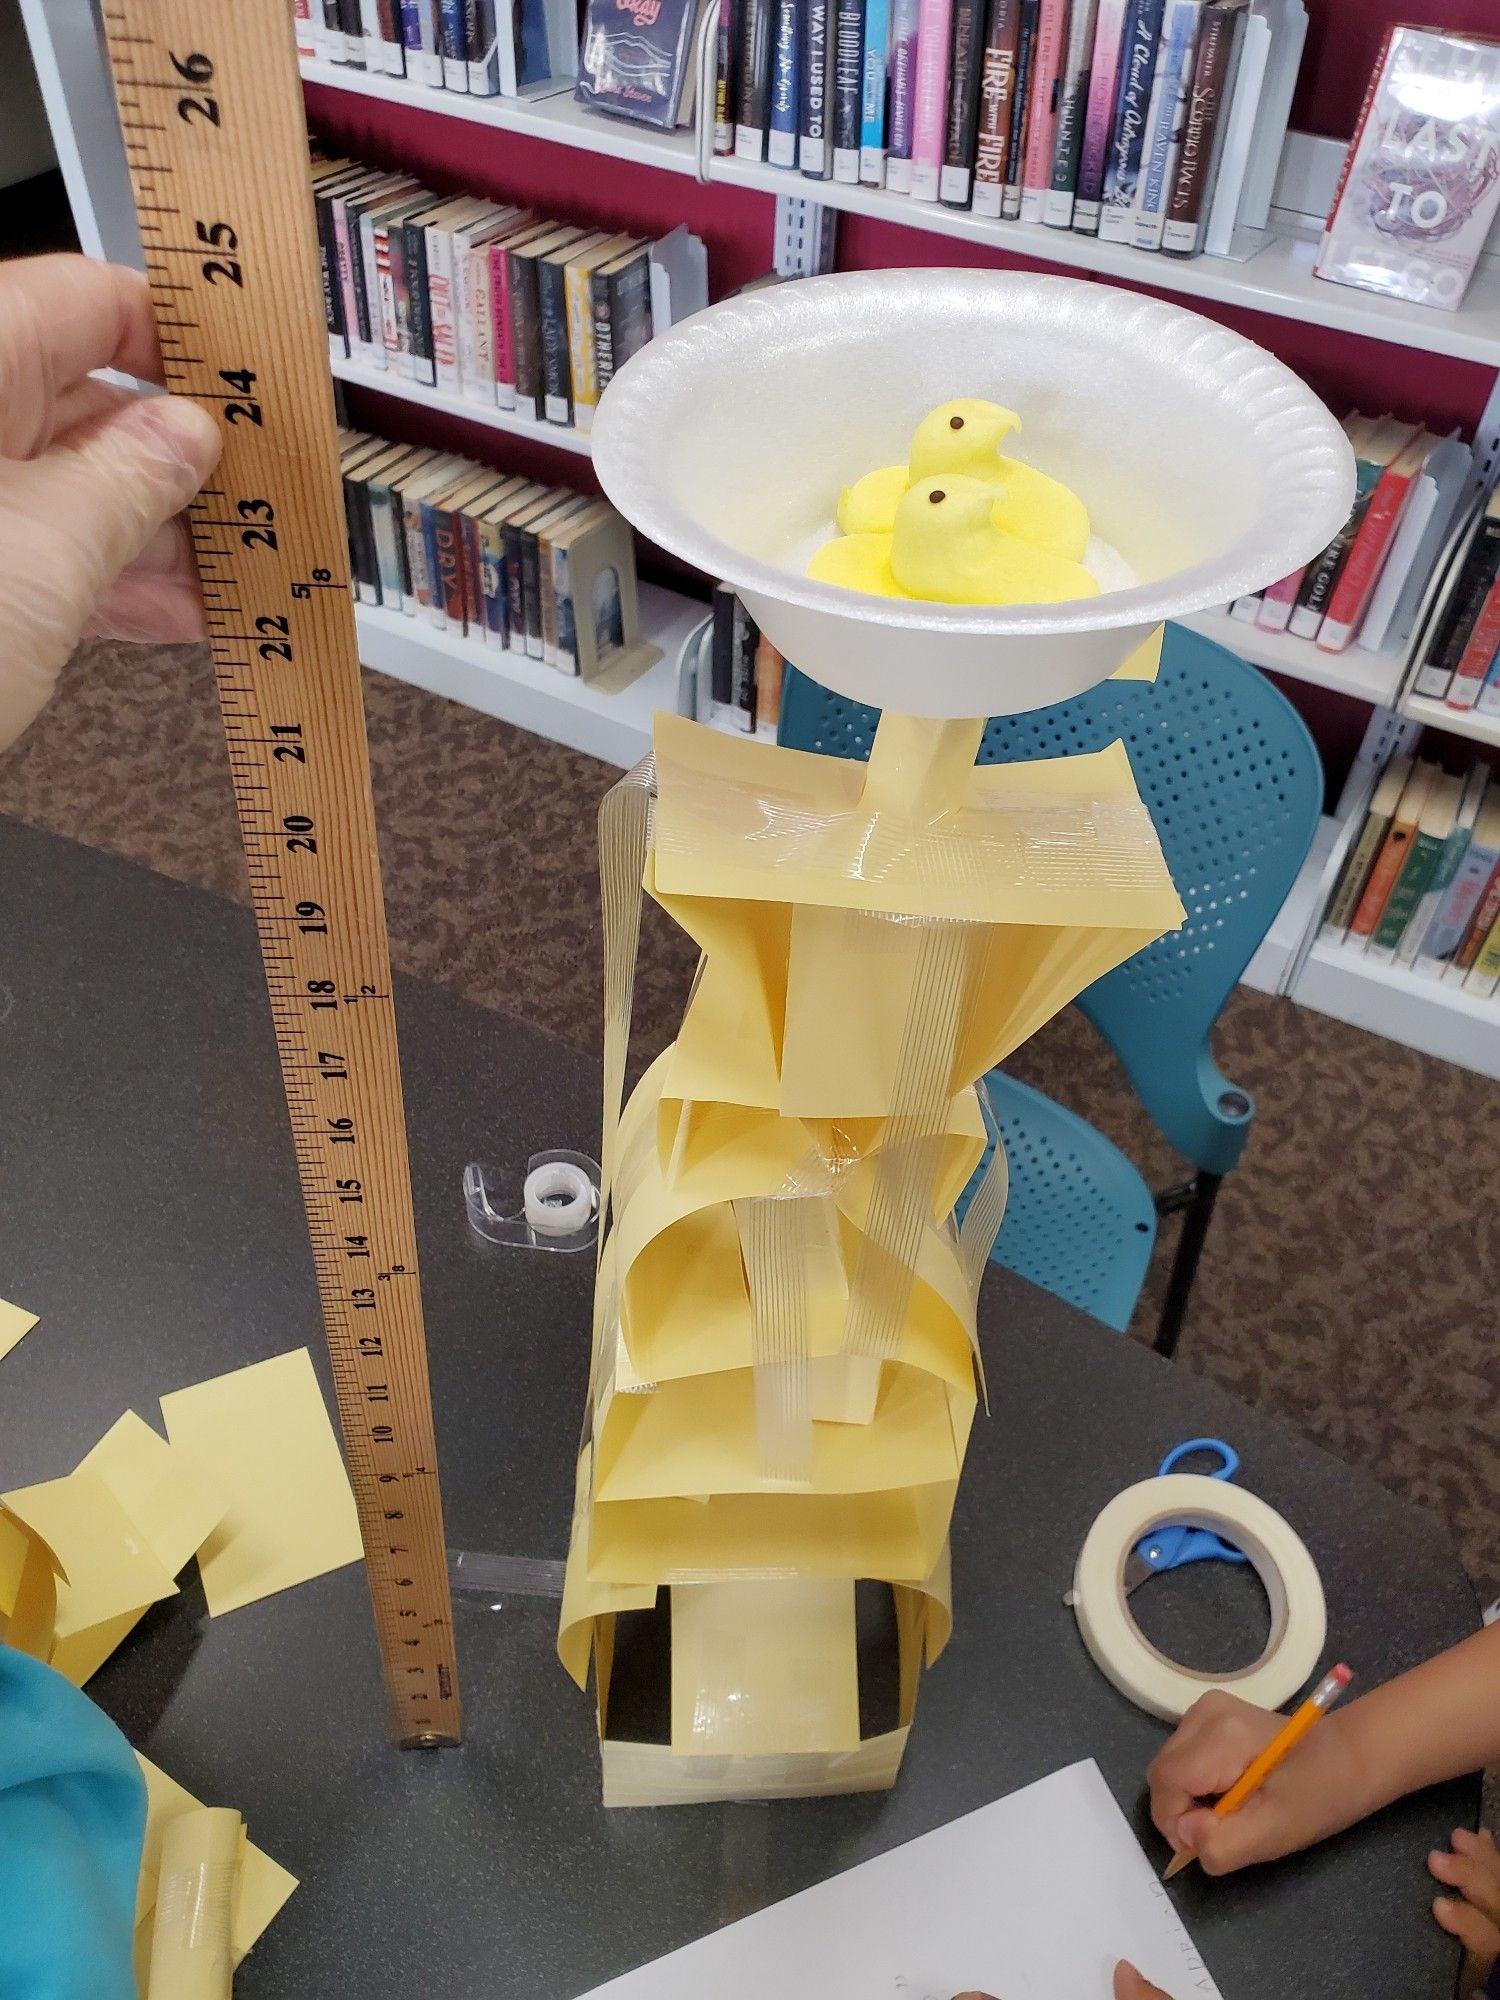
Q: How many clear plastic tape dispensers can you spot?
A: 1